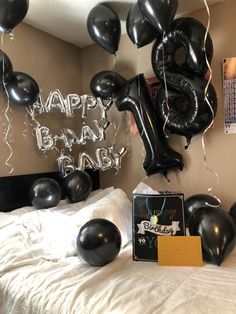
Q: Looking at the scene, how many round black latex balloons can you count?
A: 13